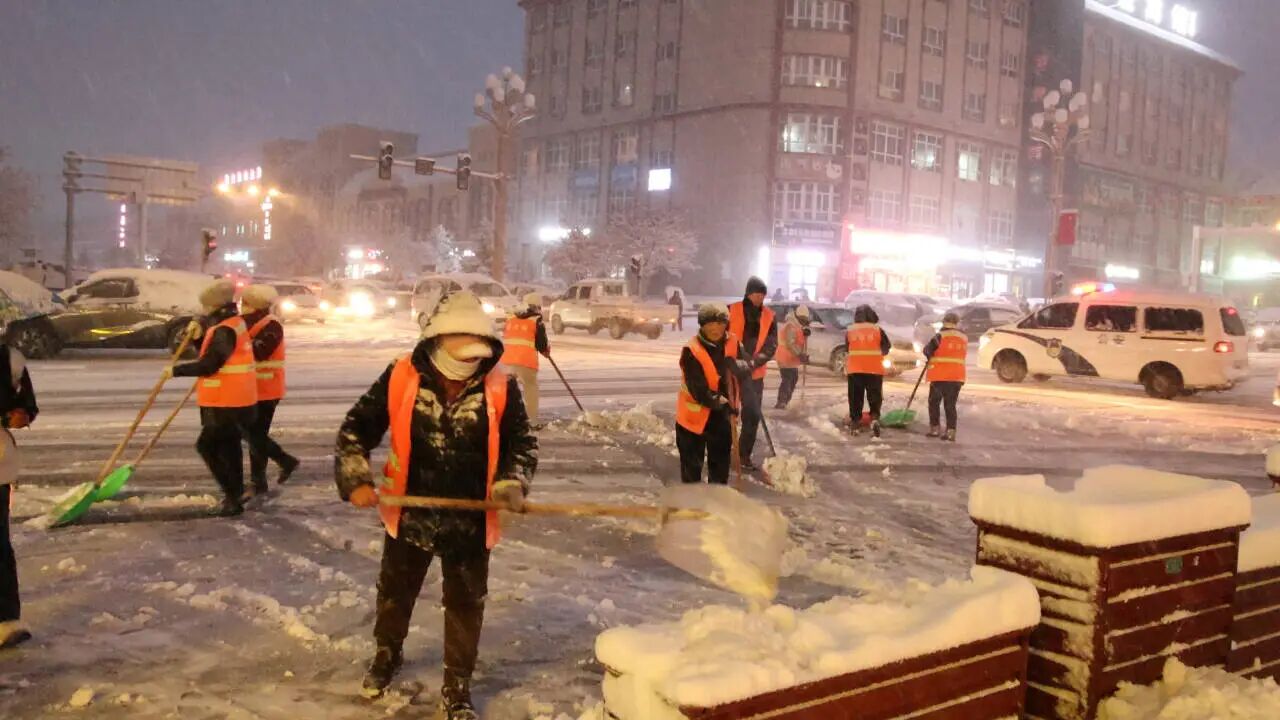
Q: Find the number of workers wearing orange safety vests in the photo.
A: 9